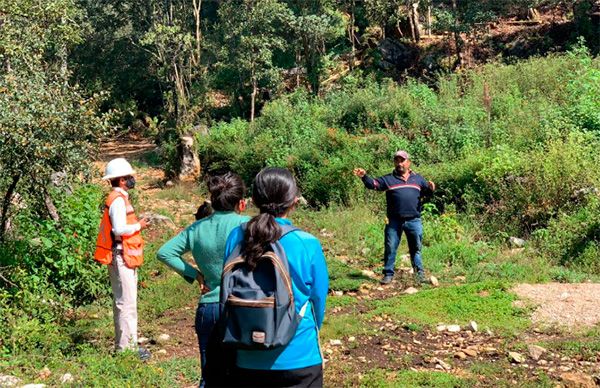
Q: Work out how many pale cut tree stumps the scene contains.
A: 1